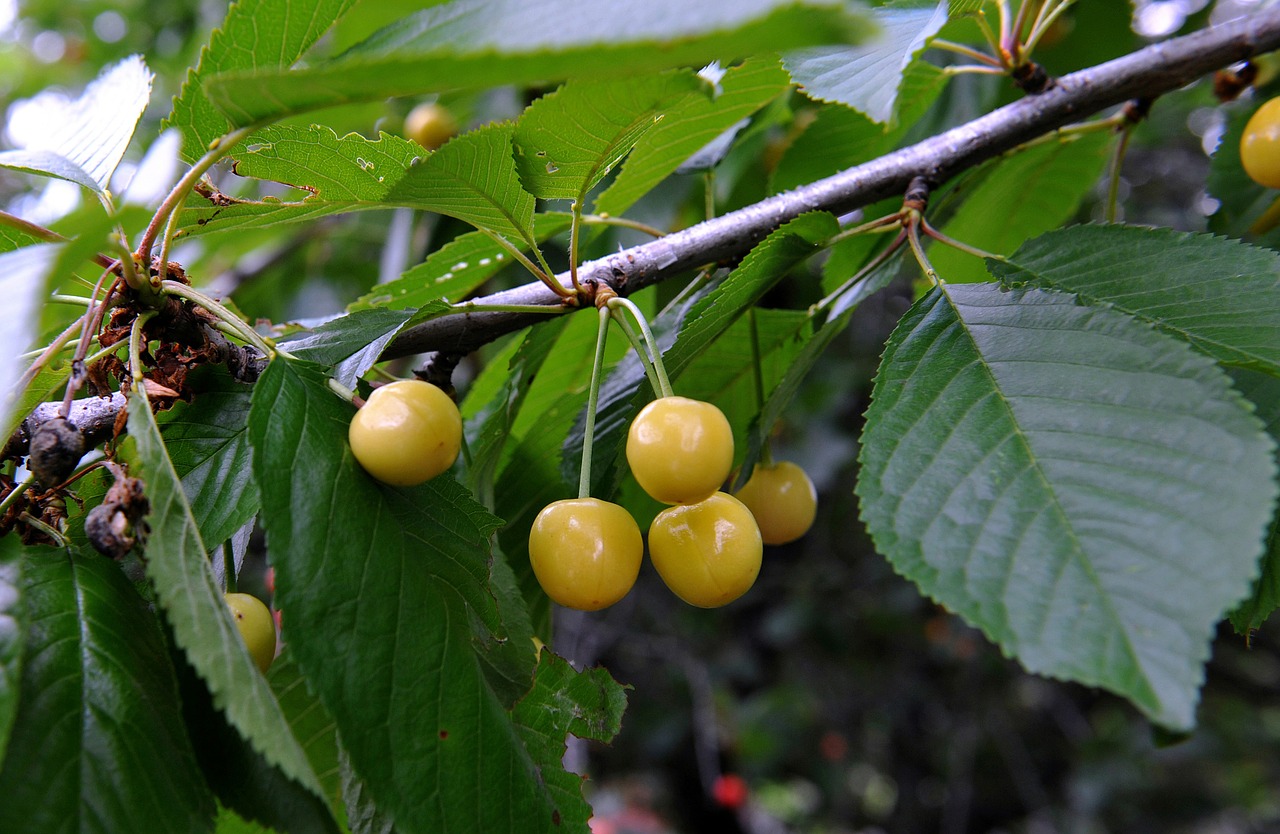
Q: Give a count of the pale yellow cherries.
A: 8